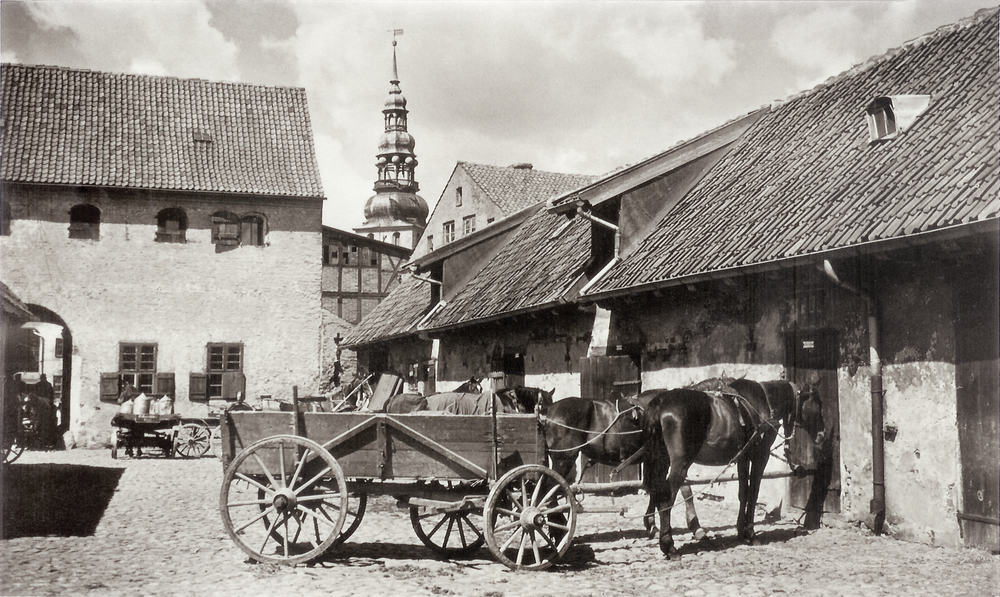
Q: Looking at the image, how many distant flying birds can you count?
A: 0